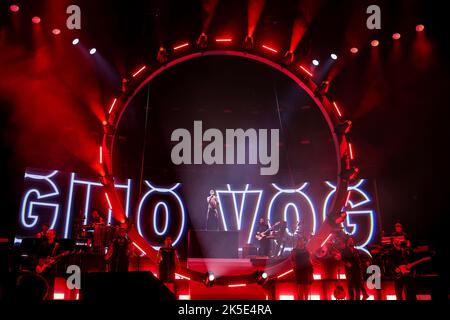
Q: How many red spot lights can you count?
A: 7